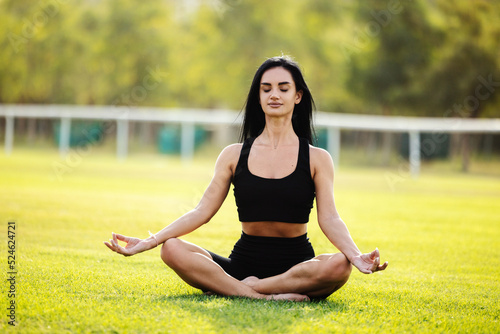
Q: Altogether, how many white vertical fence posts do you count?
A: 6